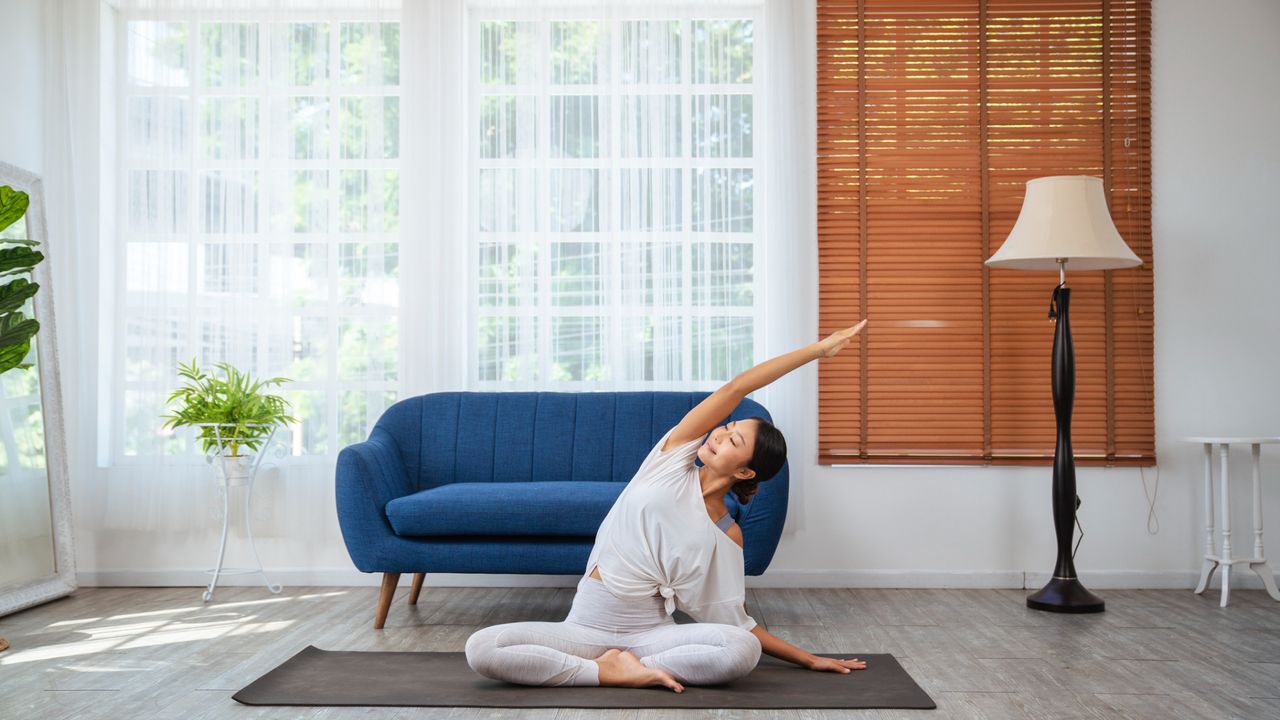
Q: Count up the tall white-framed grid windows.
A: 2